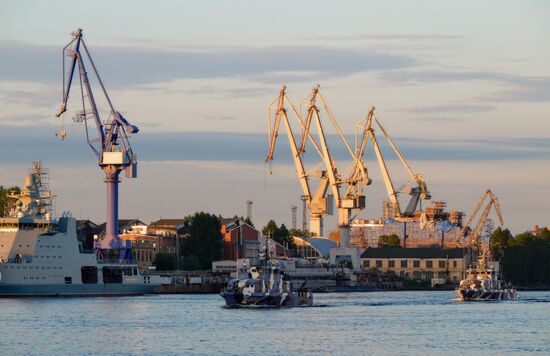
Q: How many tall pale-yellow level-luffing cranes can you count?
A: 3